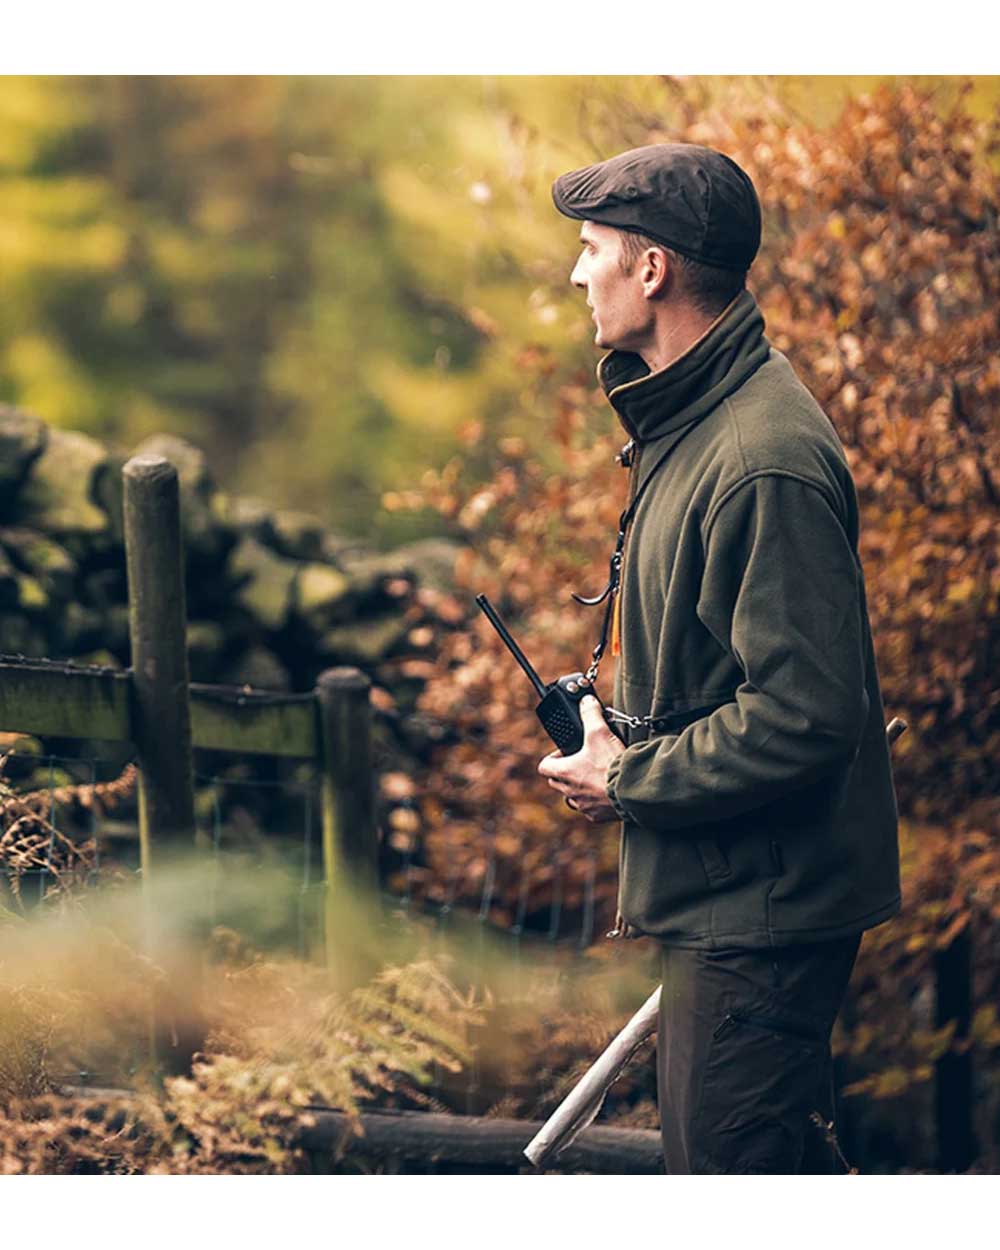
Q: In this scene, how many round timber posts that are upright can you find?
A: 2